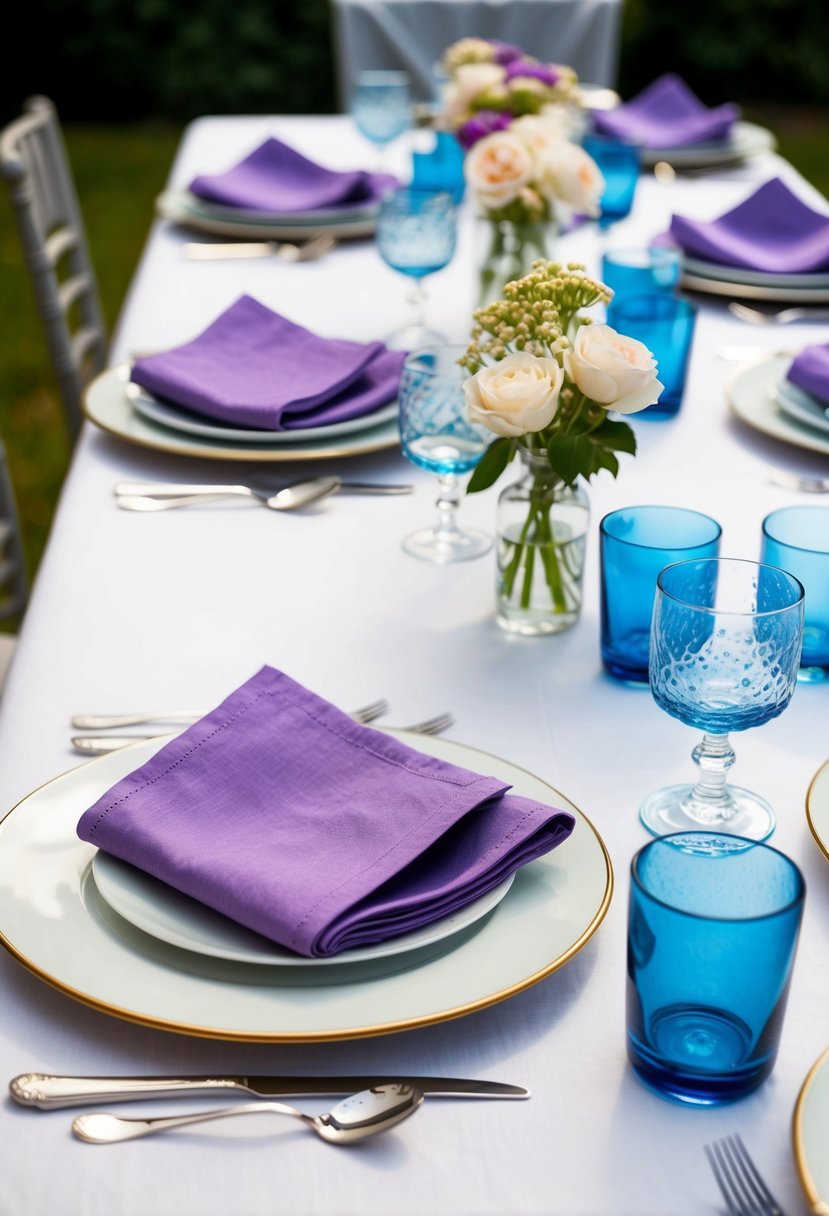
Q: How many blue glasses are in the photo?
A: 11